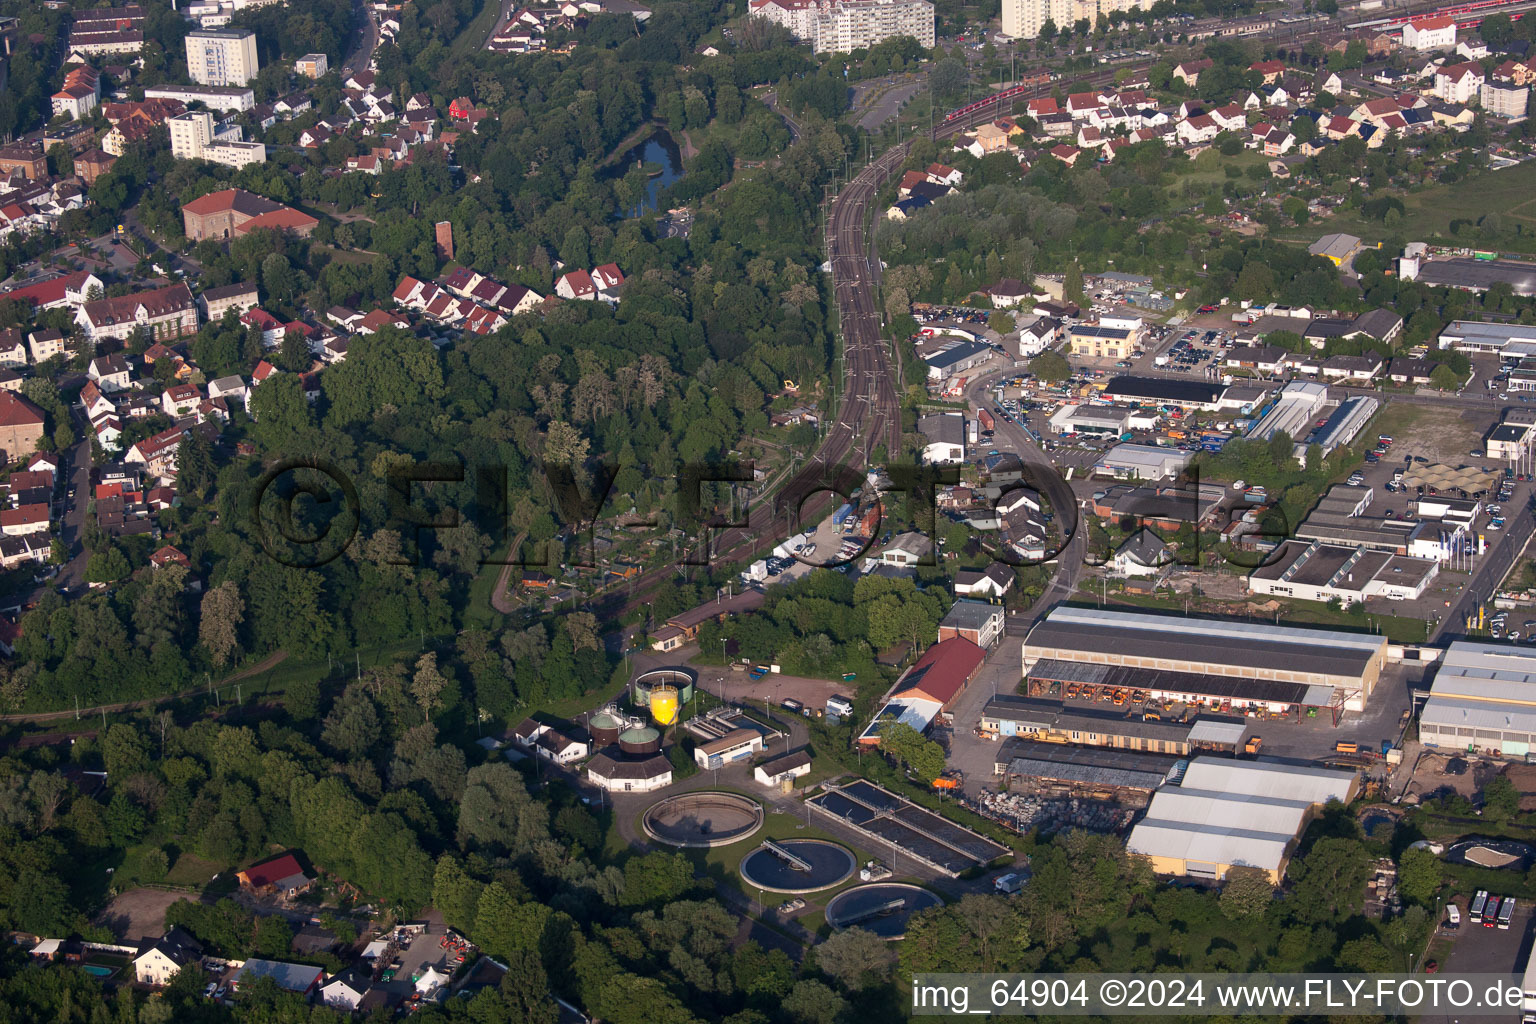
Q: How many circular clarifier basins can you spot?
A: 3